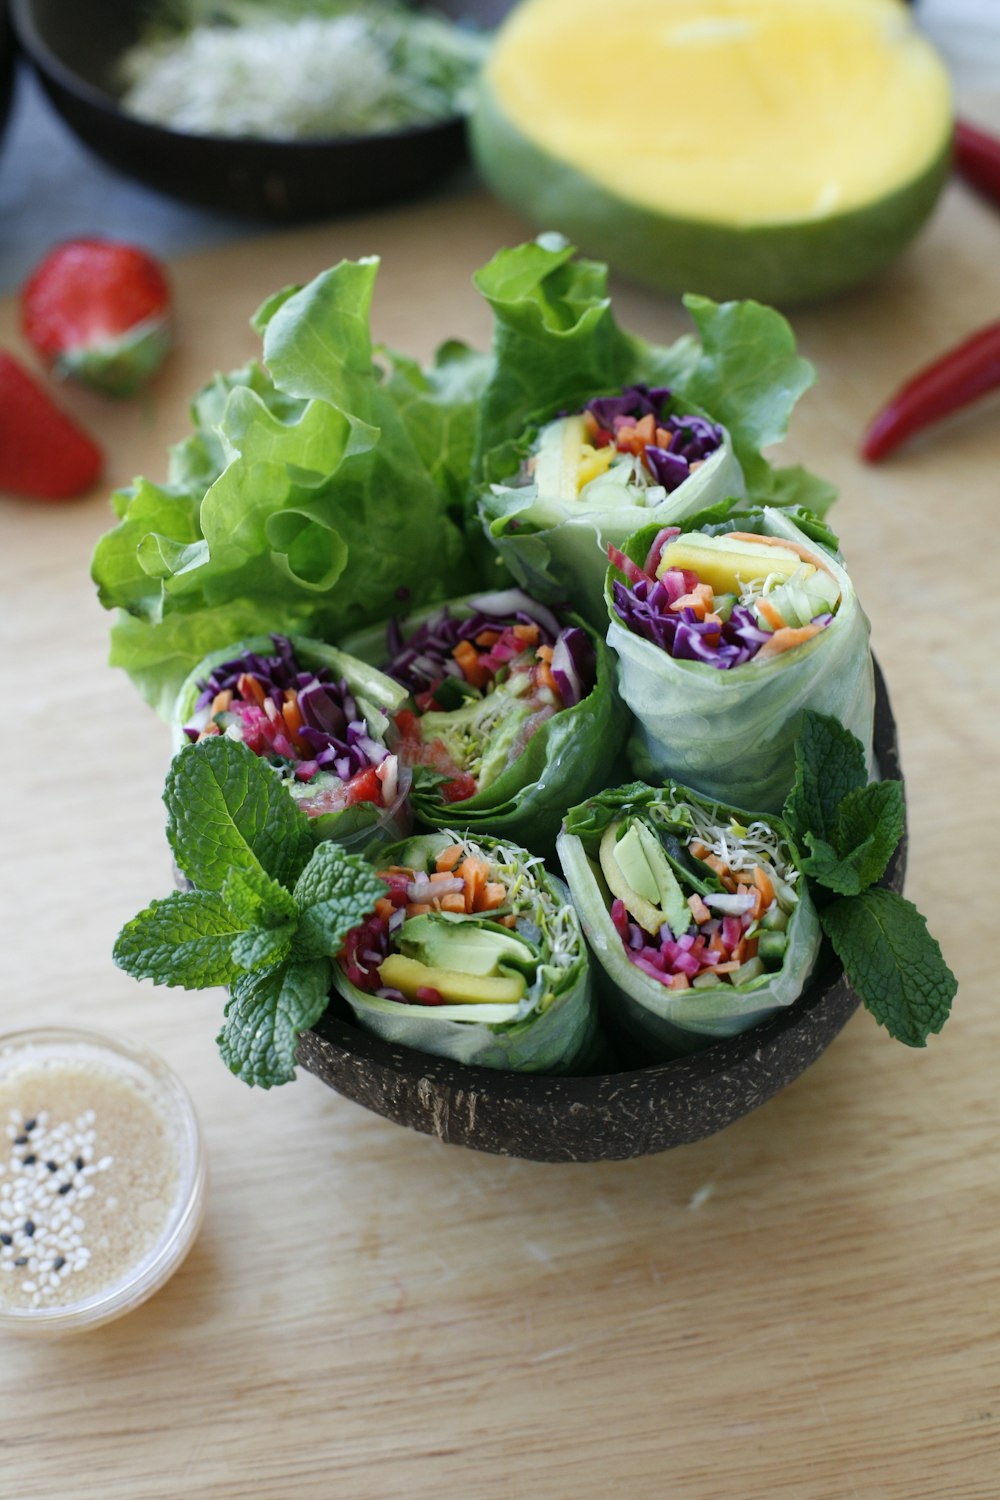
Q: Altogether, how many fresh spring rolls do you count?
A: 6